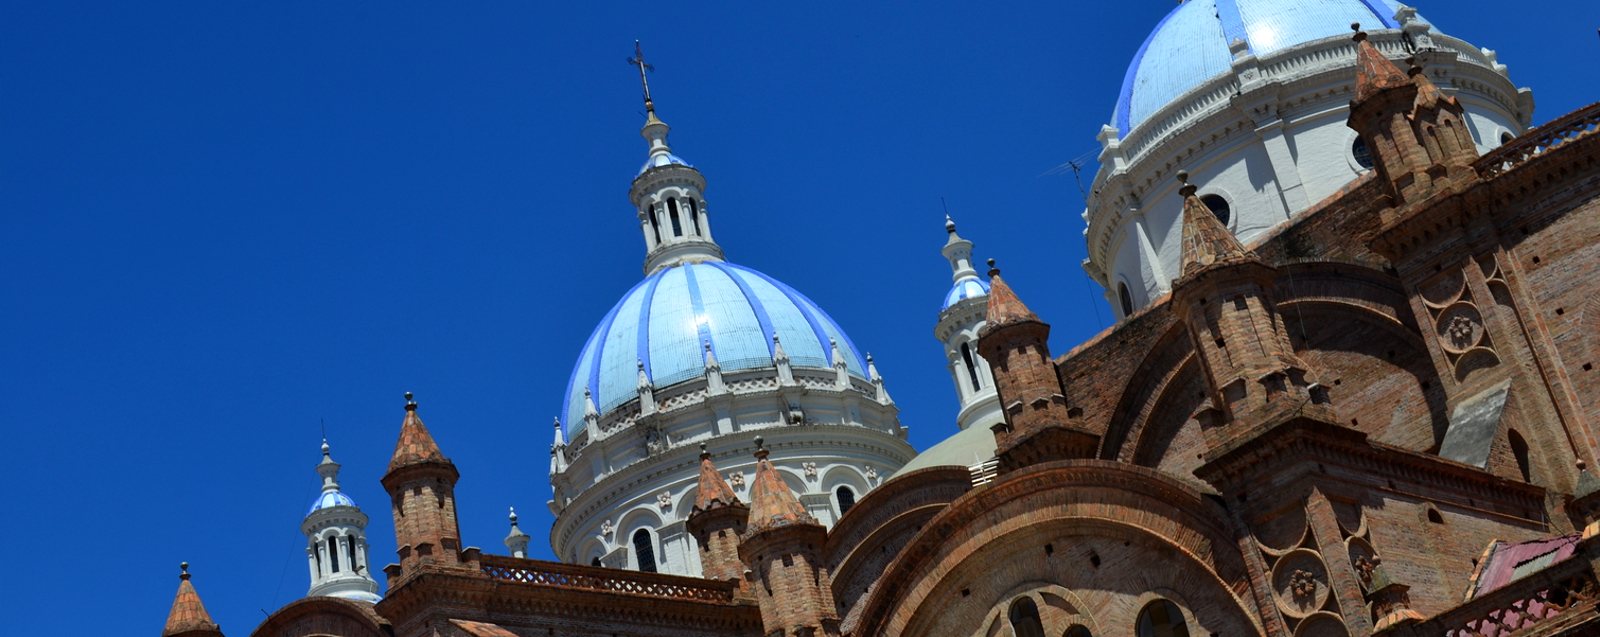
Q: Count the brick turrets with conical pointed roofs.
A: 8